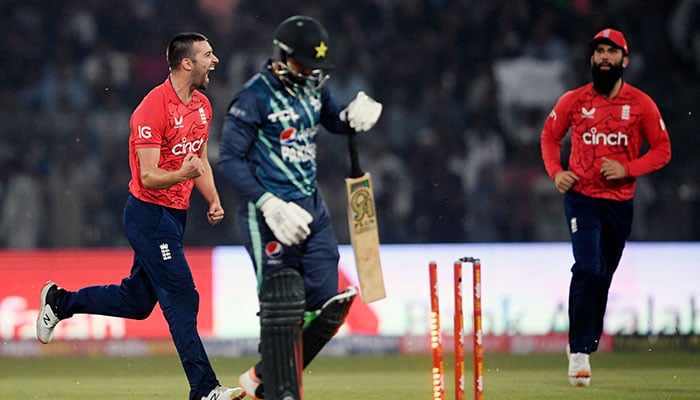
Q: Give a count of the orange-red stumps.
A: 3